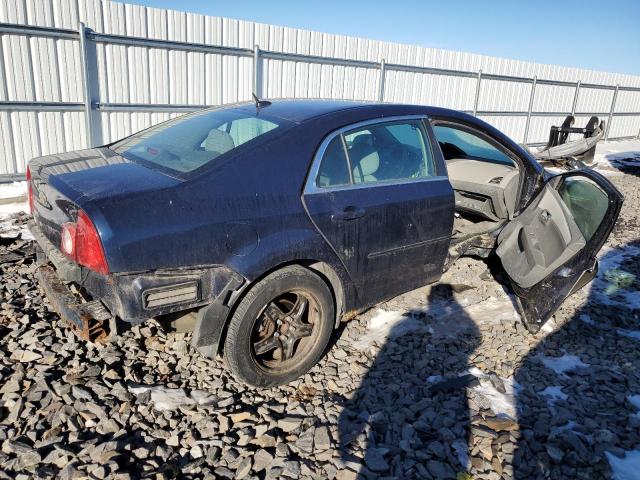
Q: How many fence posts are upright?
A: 7